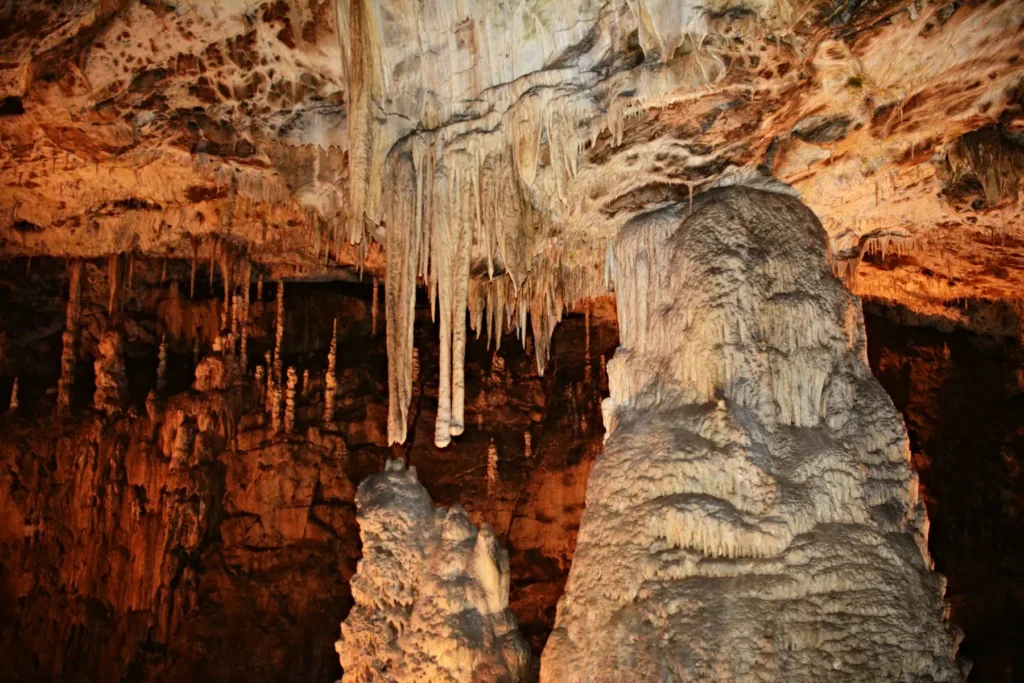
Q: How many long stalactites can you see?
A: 3